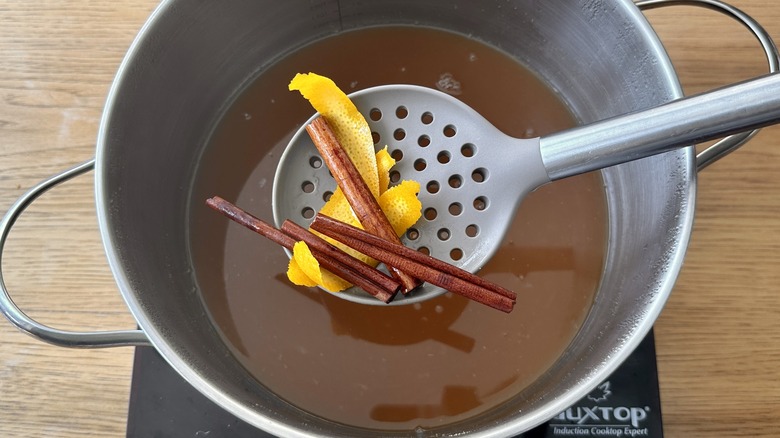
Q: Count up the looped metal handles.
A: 2